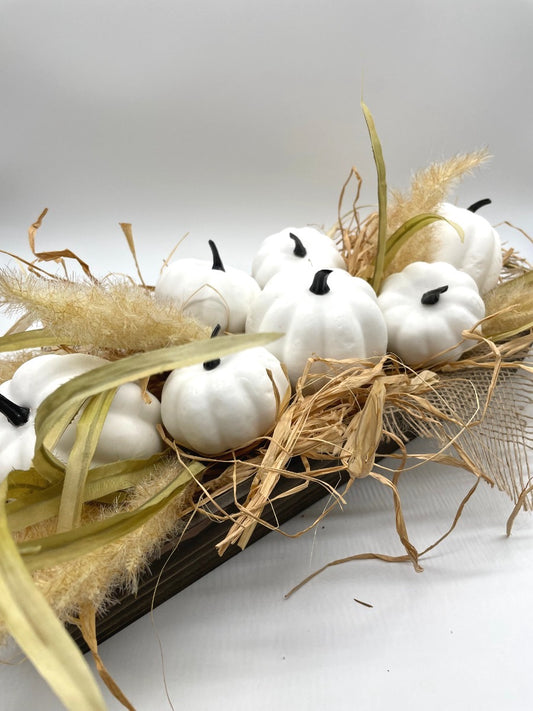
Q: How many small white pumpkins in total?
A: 7